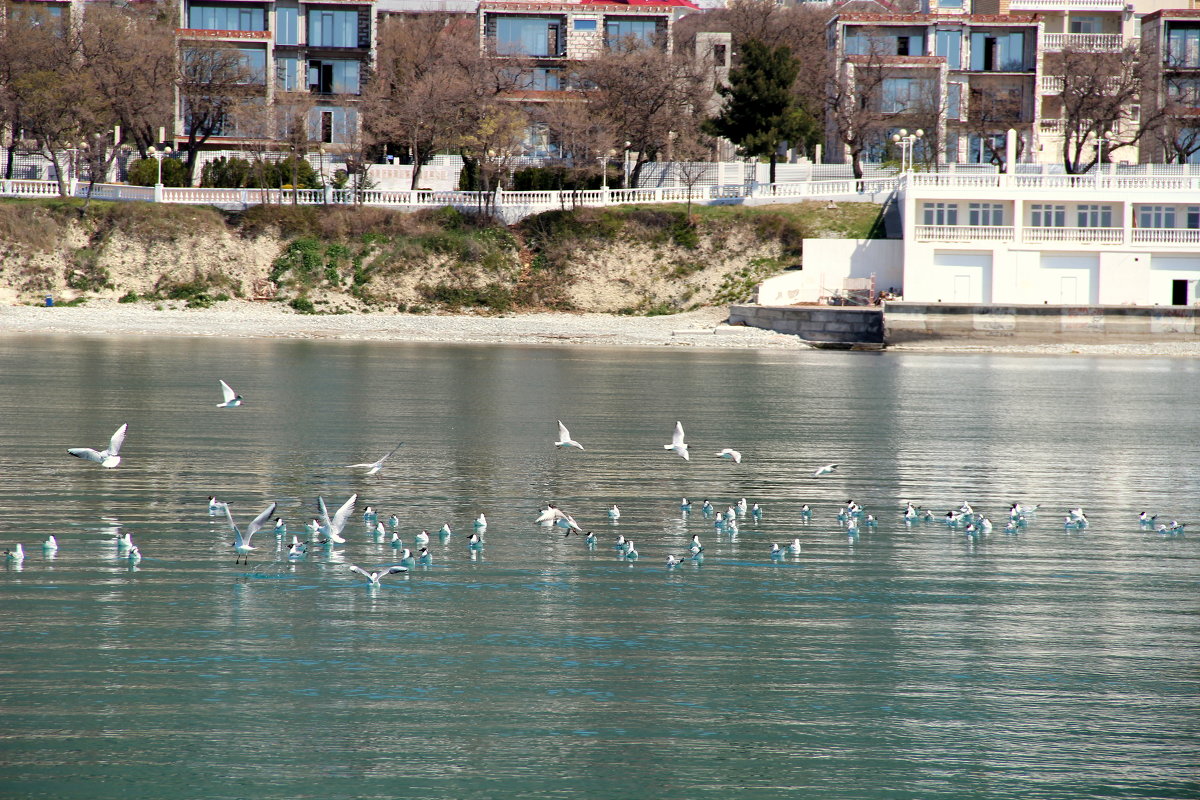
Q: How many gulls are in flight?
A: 11